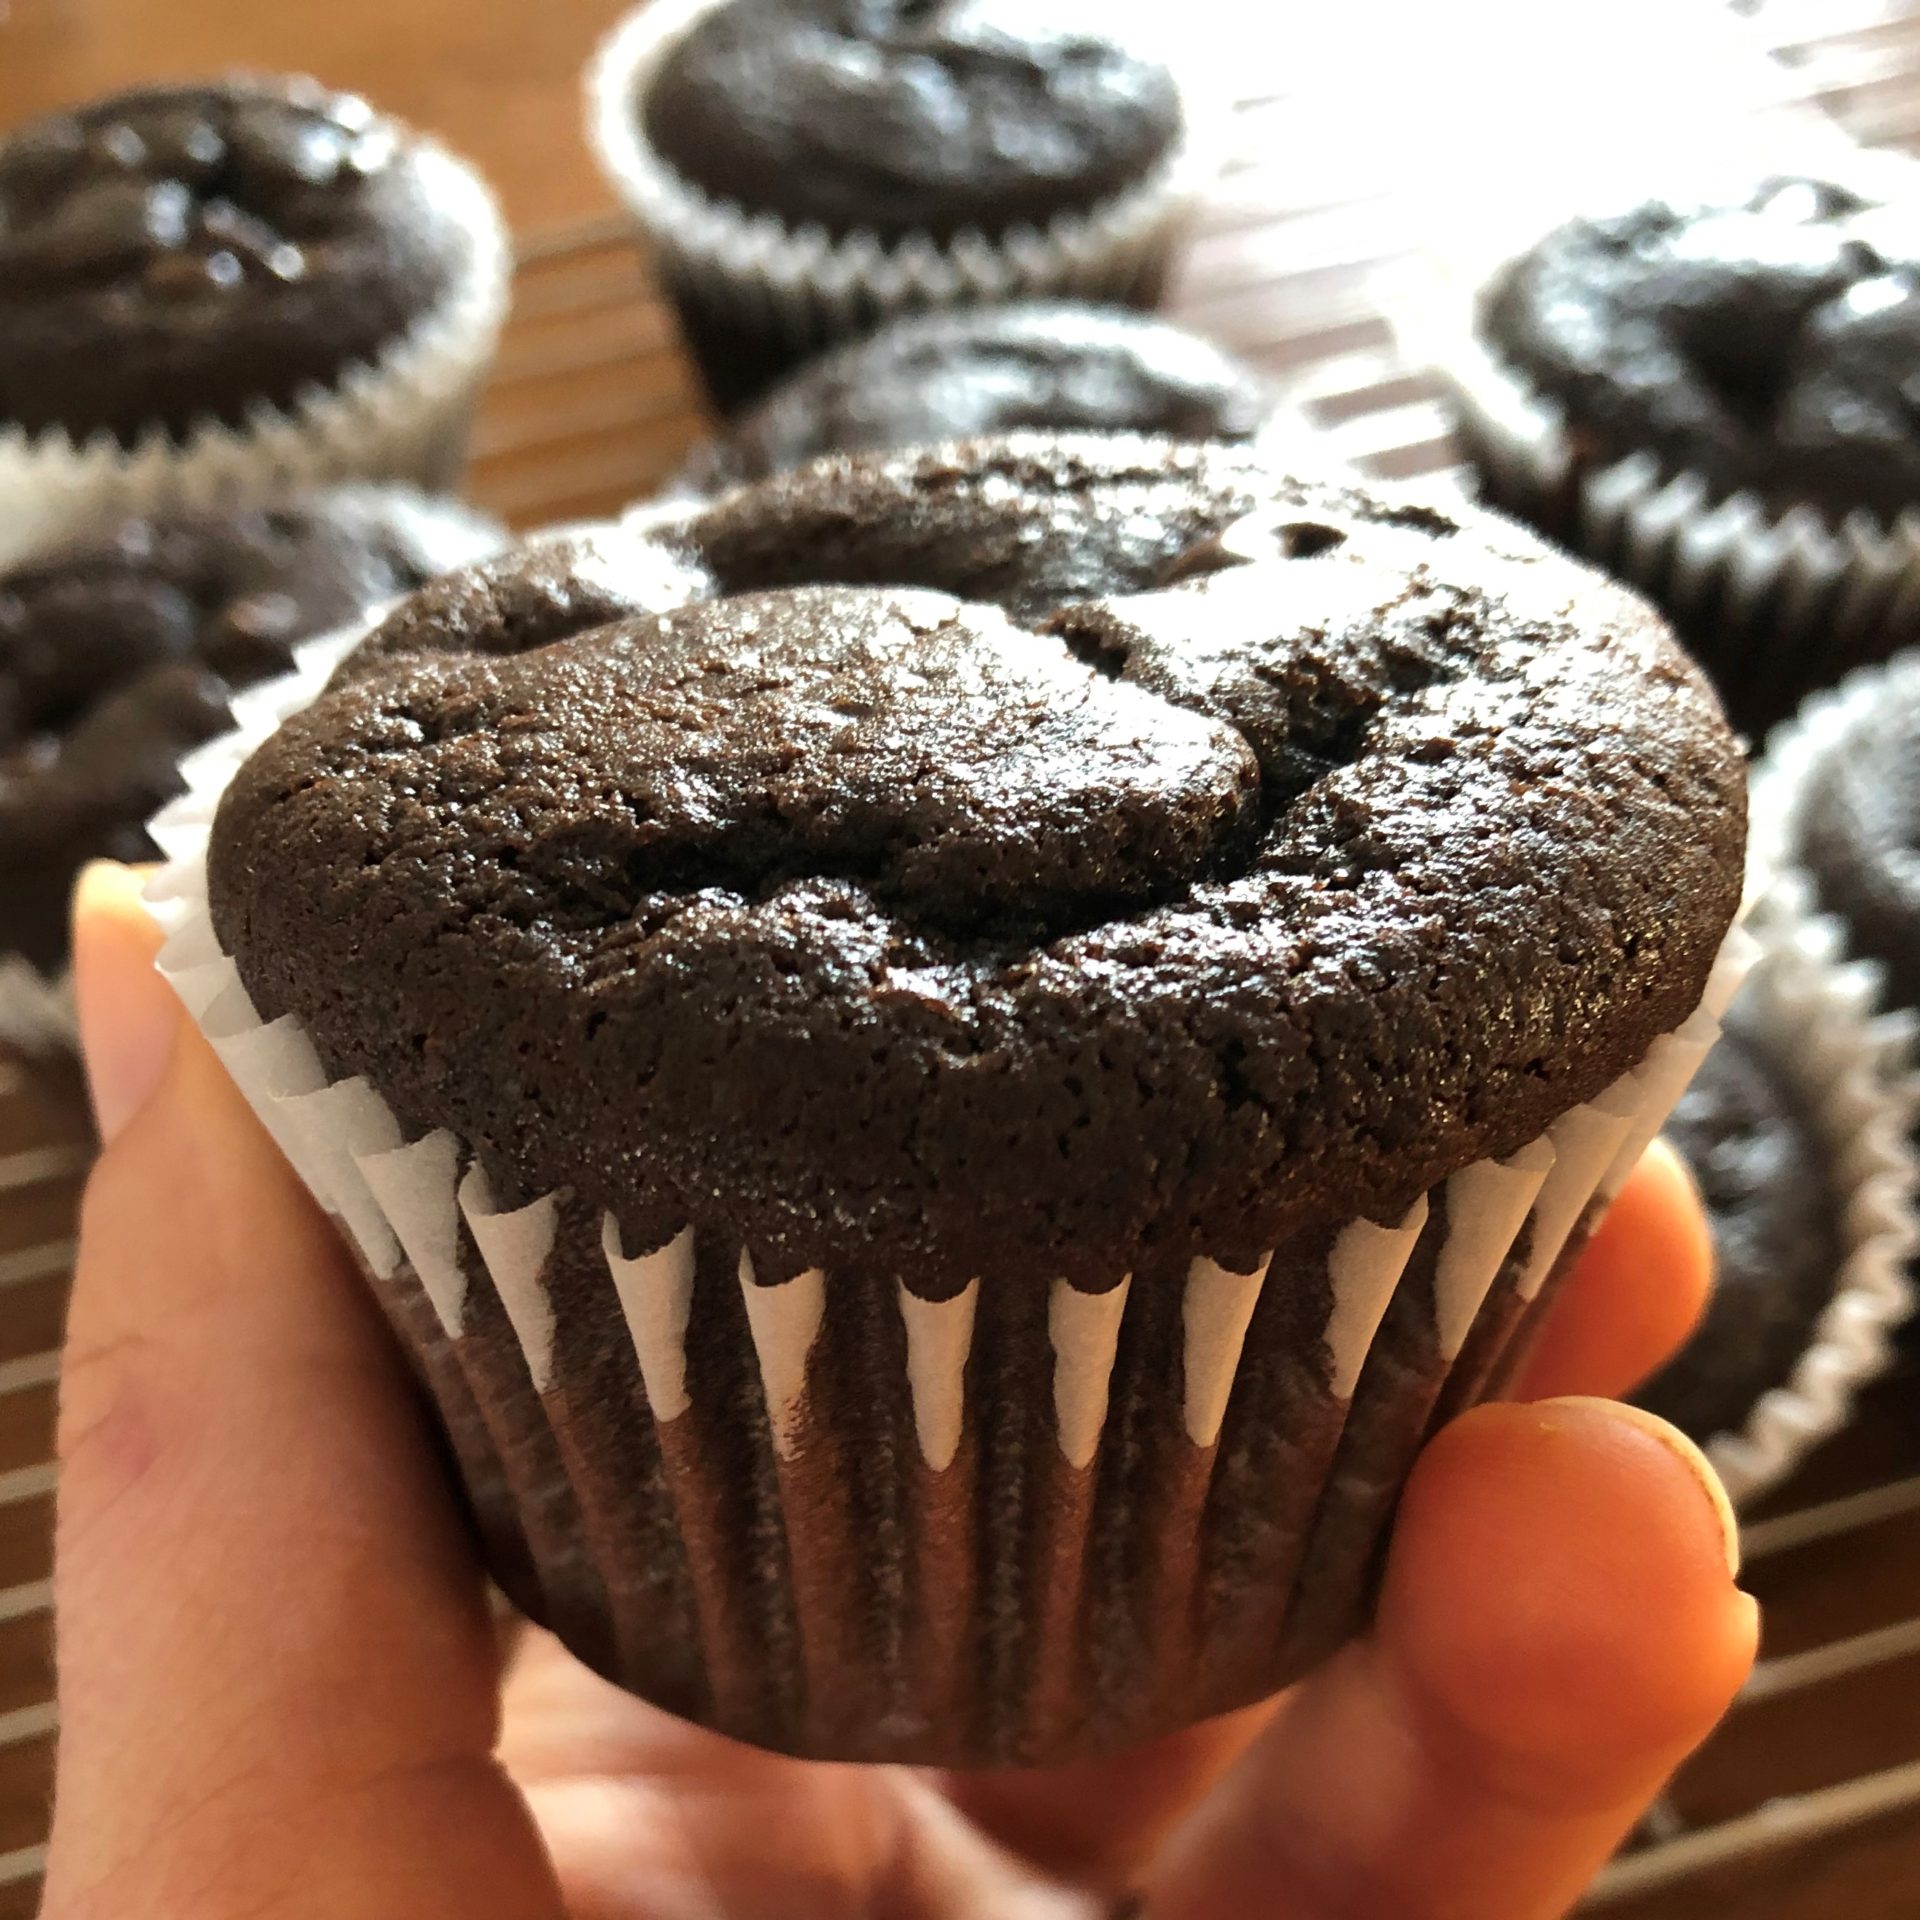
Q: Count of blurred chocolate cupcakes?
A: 7